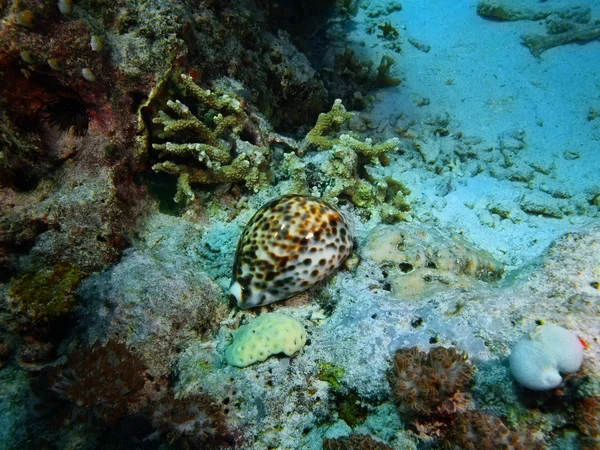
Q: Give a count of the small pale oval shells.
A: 6